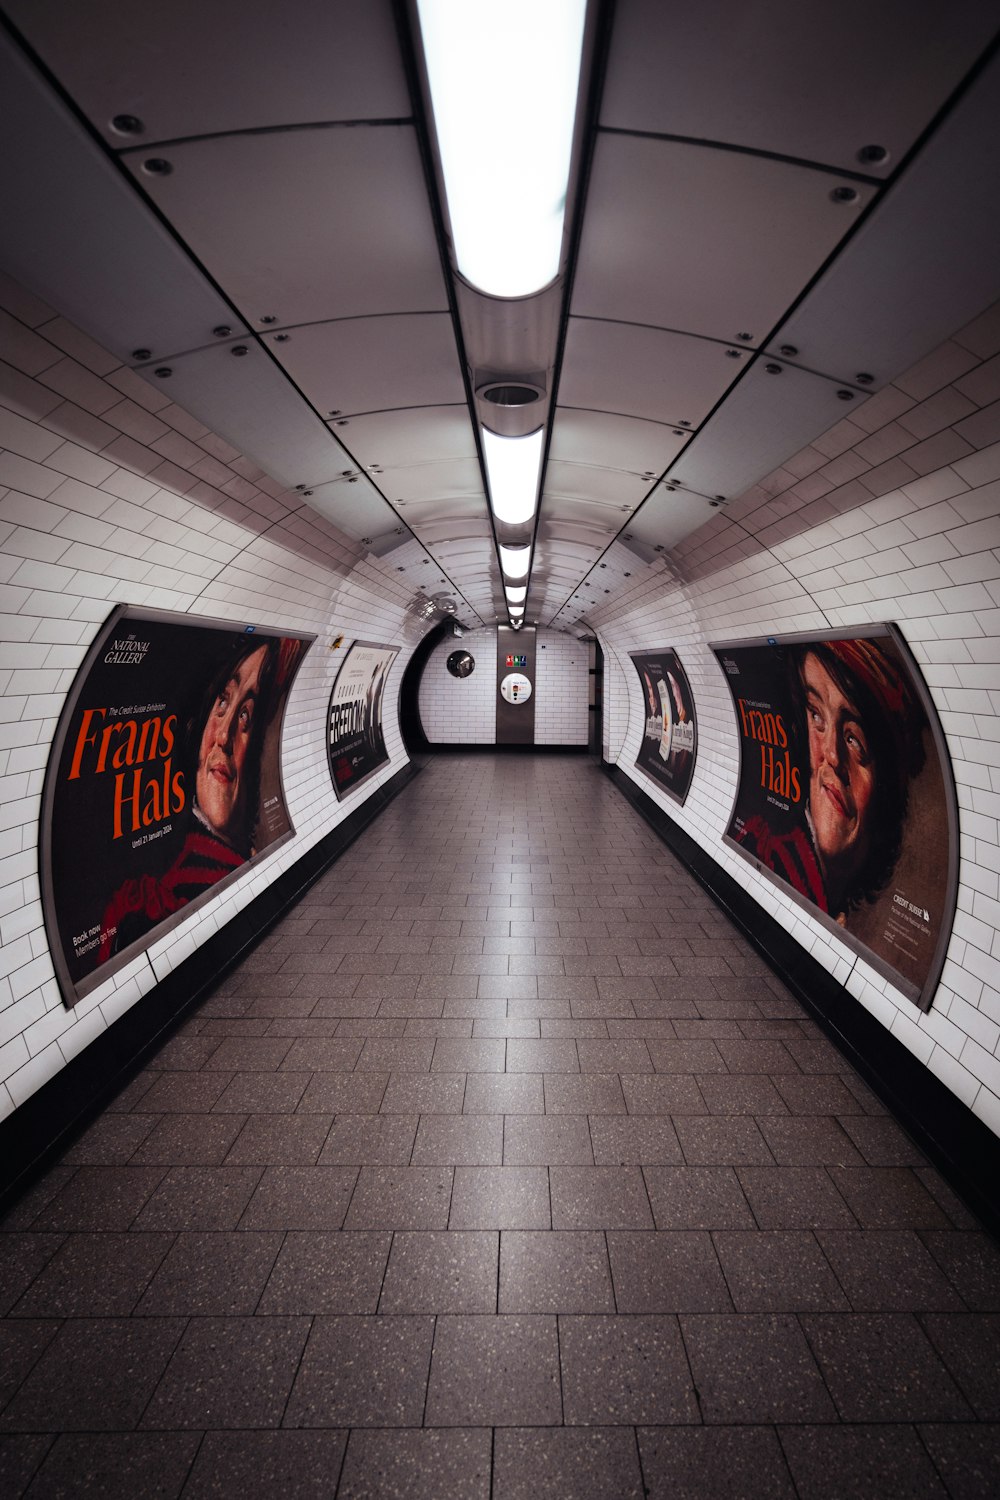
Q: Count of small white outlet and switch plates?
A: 0